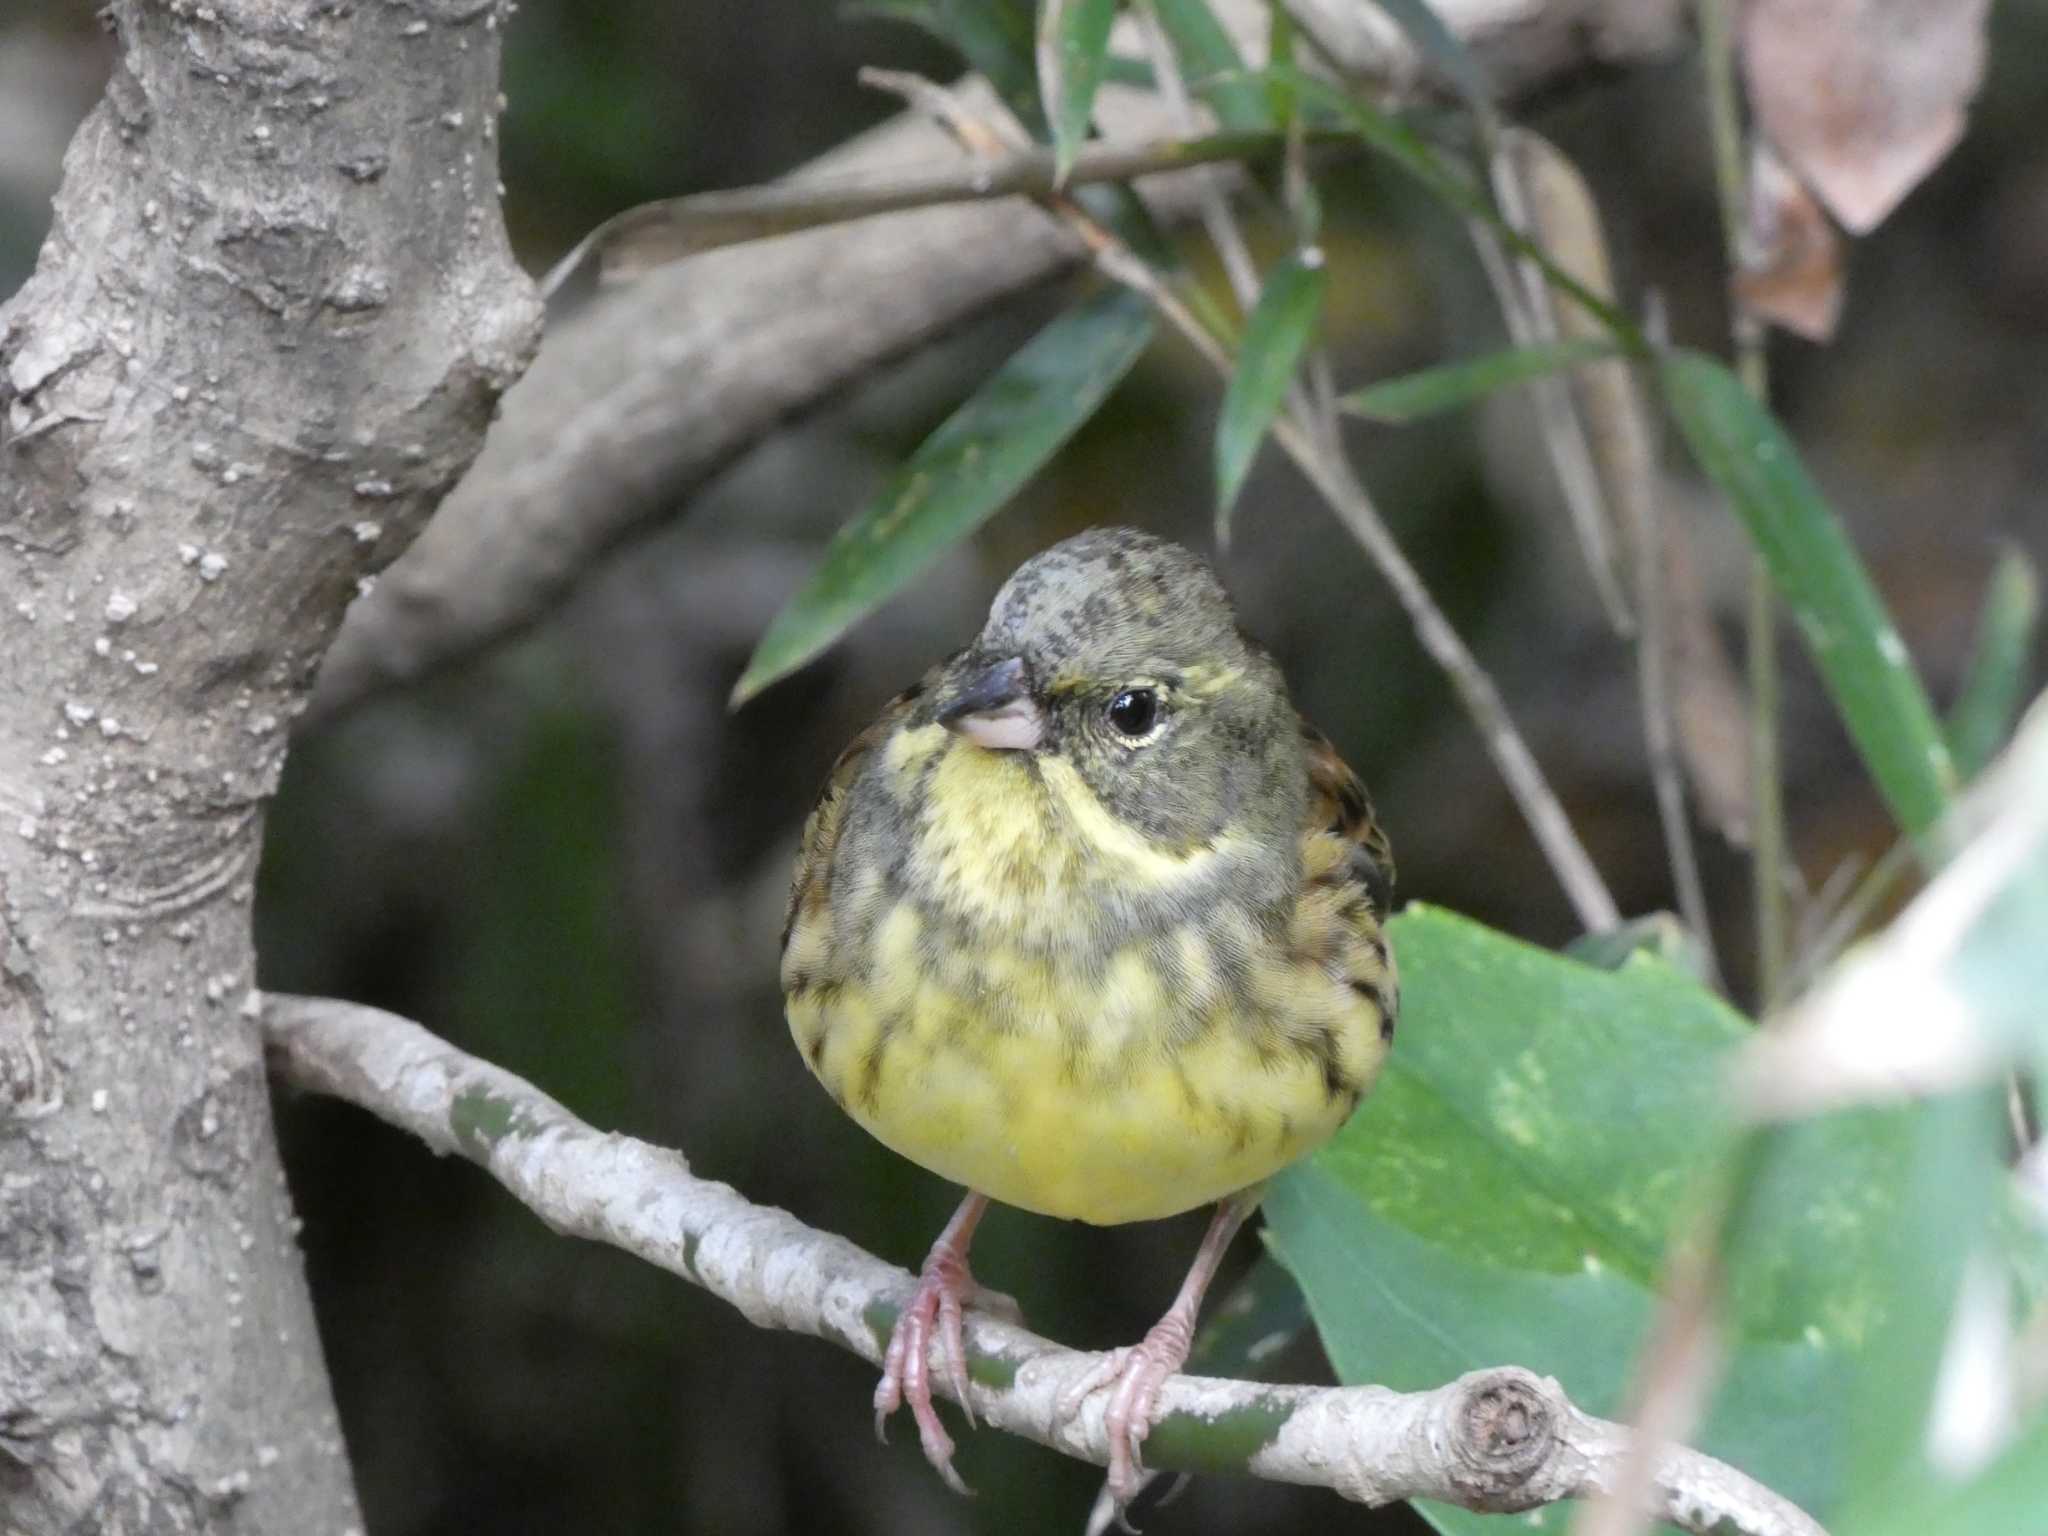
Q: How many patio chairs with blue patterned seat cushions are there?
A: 0